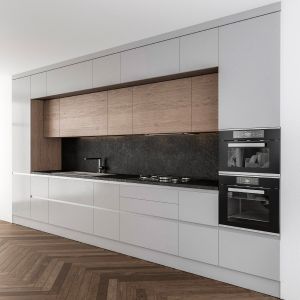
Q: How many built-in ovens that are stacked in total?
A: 2